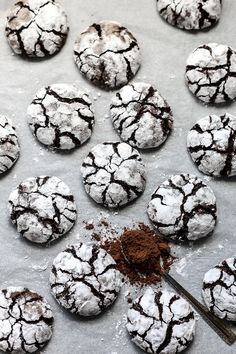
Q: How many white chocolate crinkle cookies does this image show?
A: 15